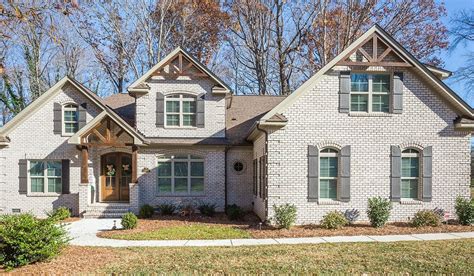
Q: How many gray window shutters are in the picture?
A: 12